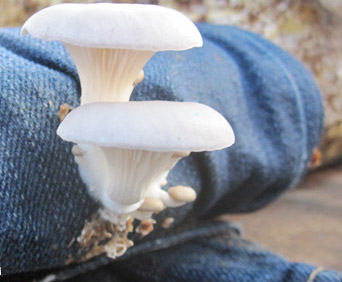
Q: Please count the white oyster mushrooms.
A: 2